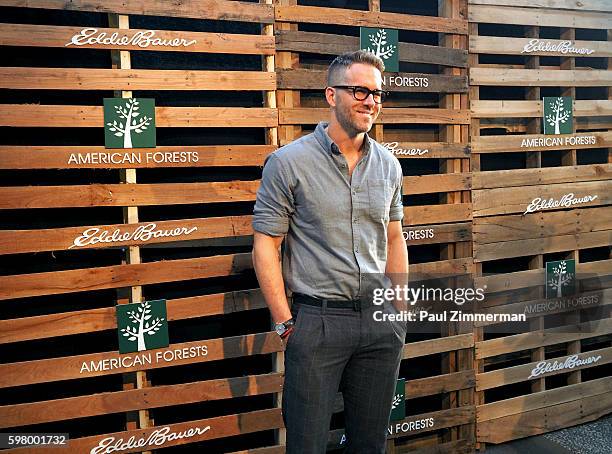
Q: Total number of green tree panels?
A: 6